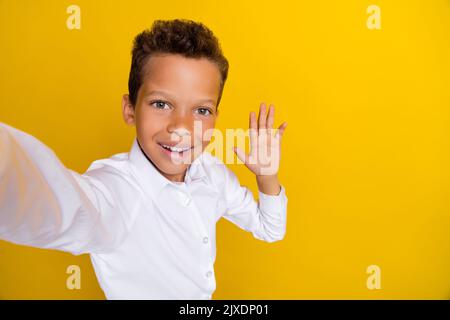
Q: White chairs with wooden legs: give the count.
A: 0